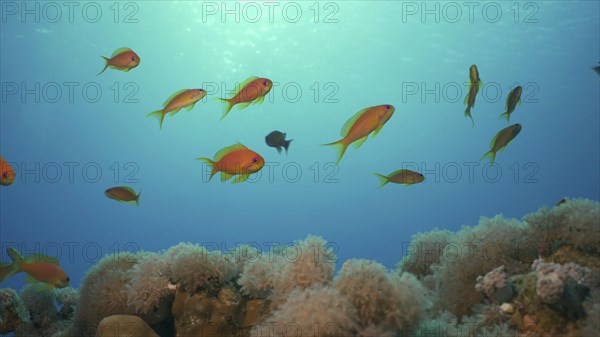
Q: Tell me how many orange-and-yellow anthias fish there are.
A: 12